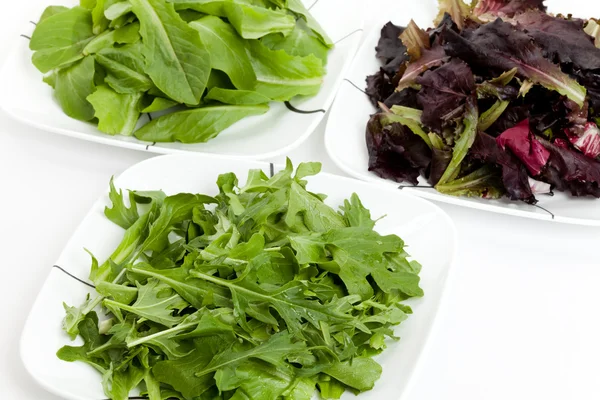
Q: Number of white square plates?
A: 3